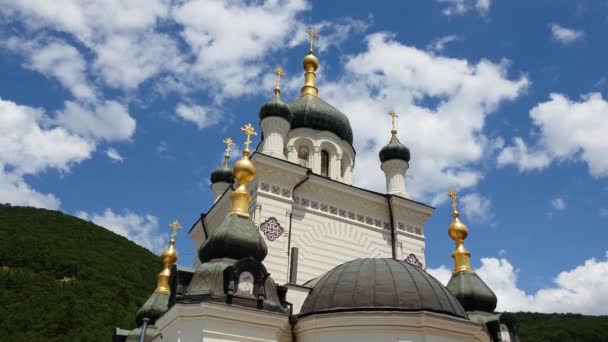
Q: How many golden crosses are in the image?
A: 7